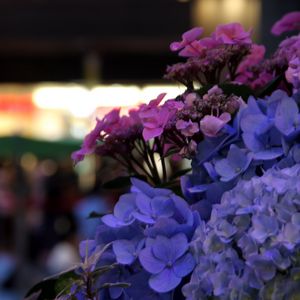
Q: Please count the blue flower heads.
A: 3